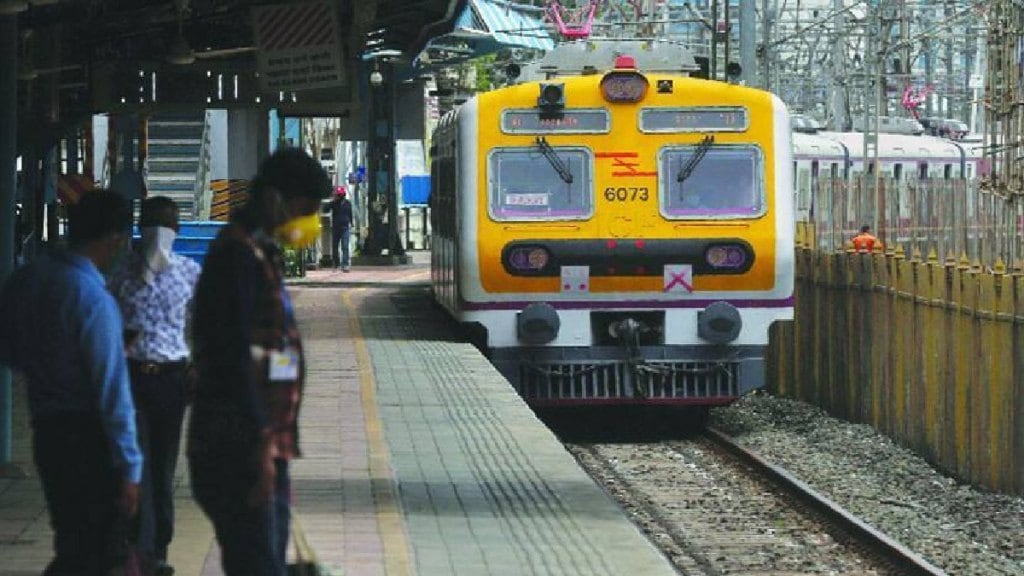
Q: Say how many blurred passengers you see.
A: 3